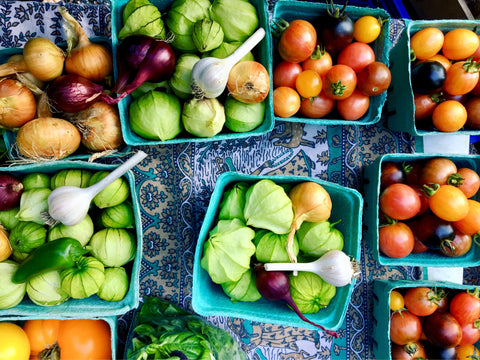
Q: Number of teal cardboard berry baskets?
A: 9